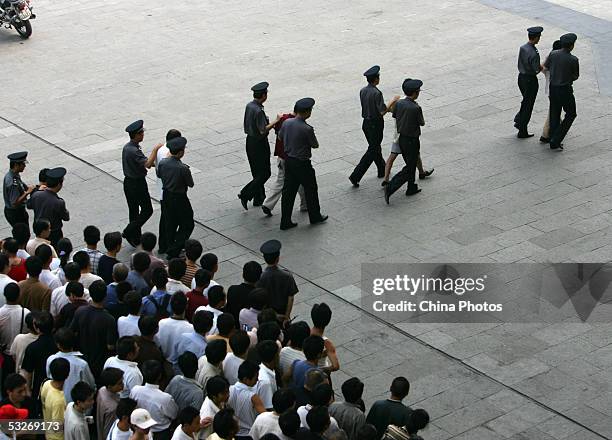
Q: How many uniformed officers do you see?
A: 11